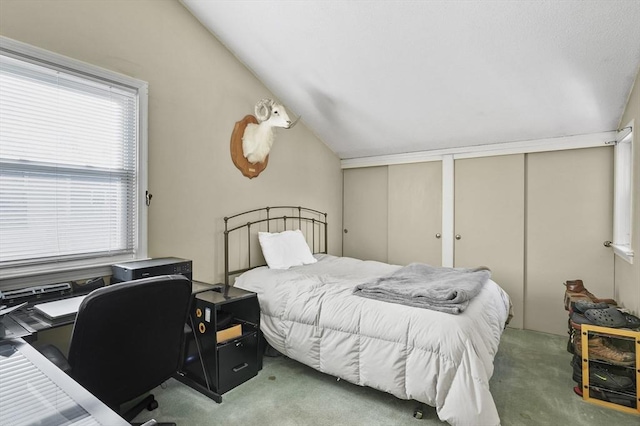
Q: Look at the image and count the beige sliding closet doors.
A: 4